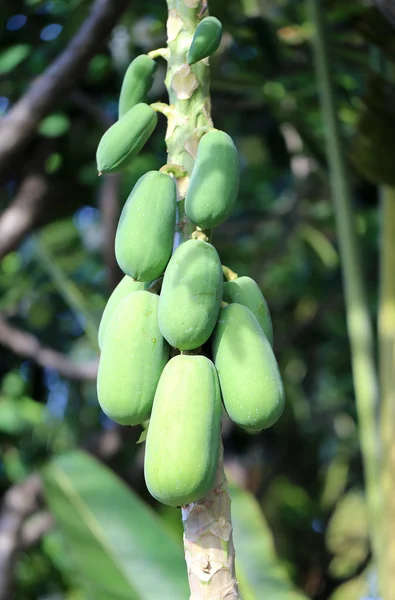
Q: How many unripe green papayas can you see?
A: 11